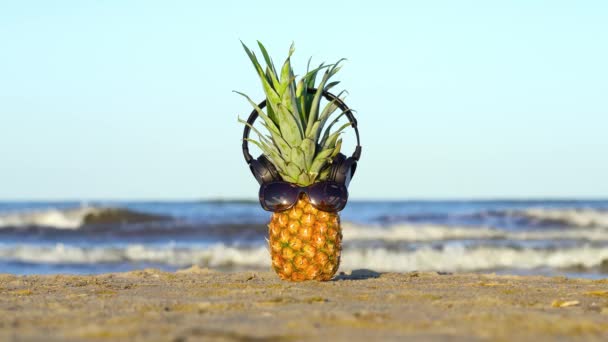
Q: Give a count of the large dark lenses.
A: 2